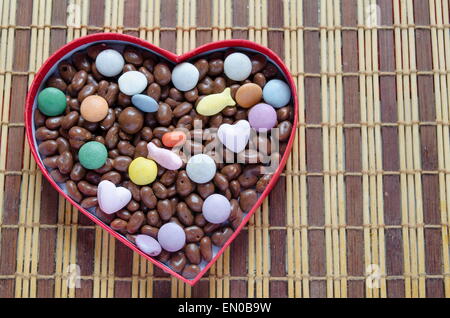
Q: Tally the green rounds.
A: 2